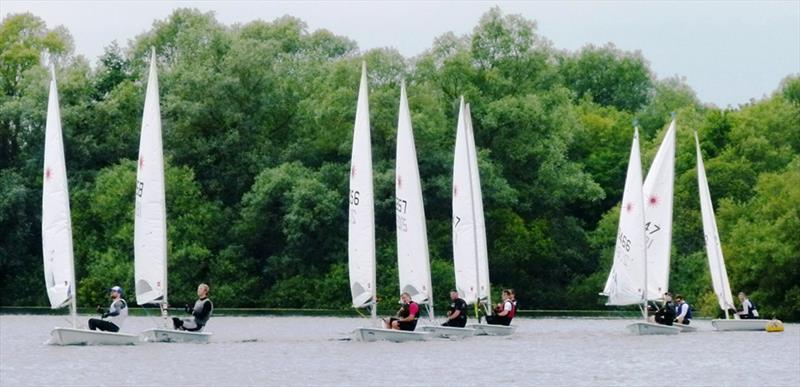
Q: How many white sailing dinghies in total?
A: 9